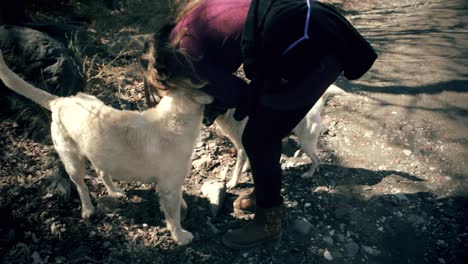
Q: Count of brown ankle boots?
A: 2